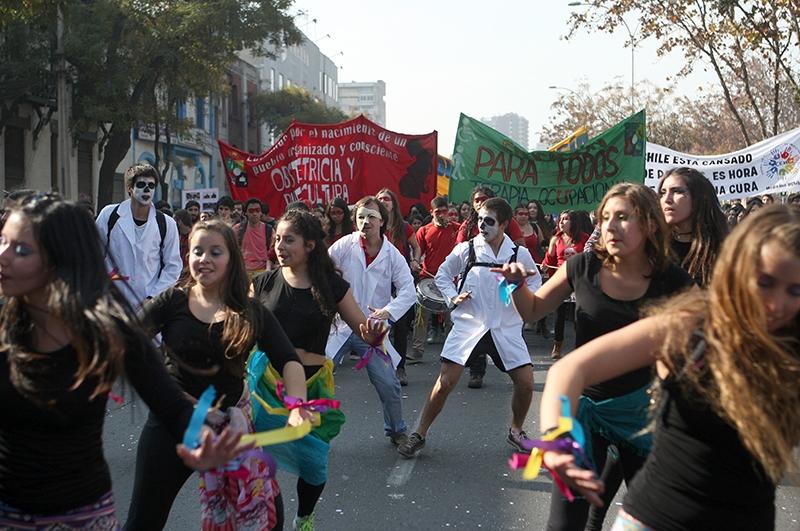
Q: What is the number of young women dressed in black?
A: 6